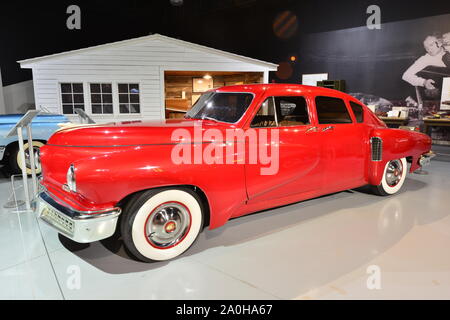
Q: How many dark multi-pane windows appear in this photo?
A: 3